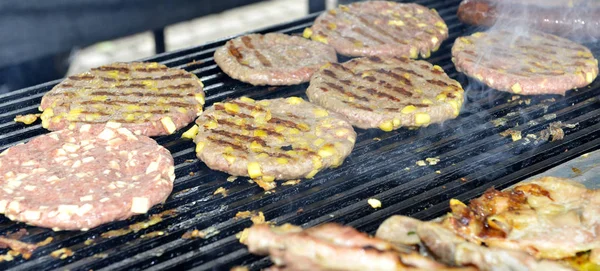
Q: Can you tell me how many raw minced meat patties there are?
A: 1